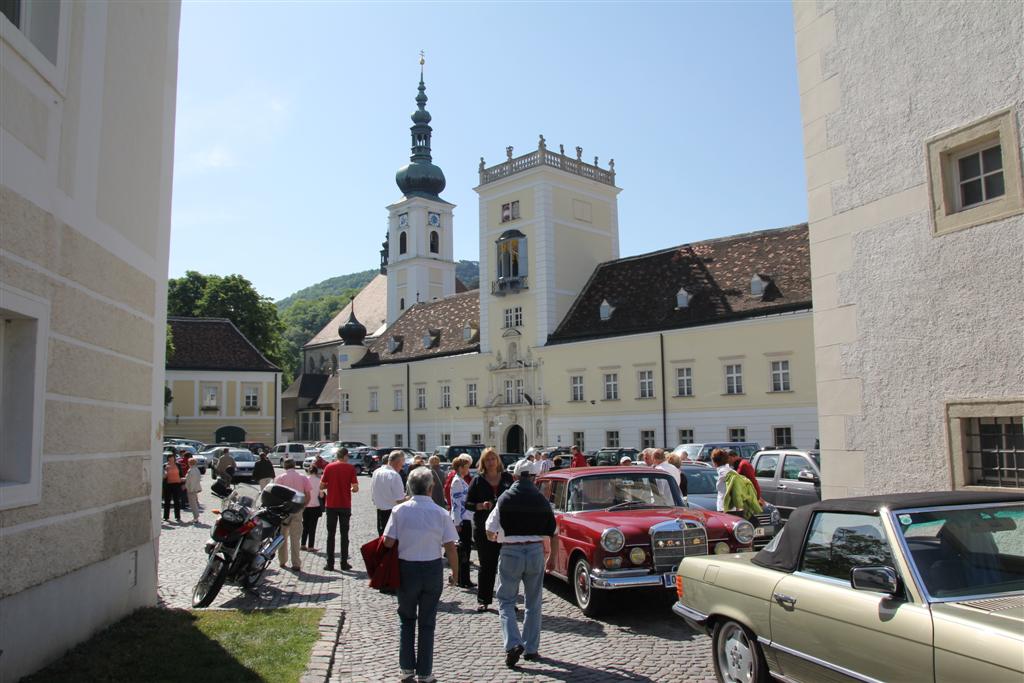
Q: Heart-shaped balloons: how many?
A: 0